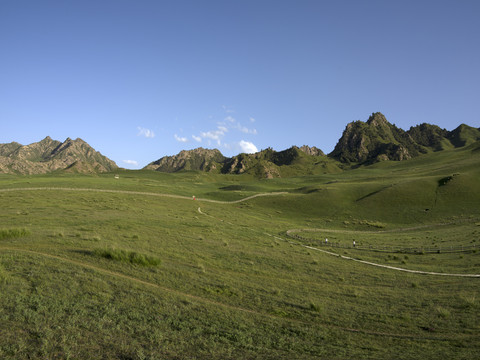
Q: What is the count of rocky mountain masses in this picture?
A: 3